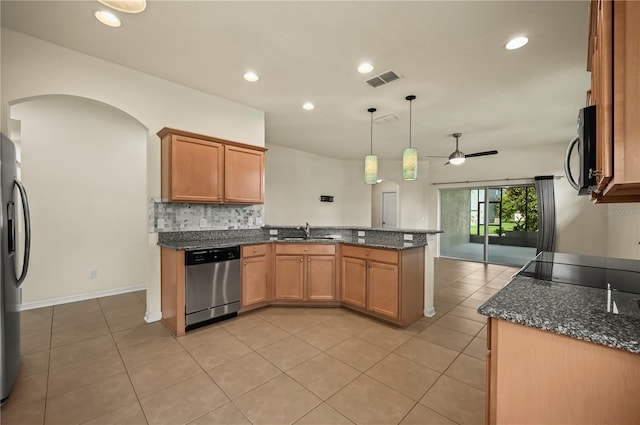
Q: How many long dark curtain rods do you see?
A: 1